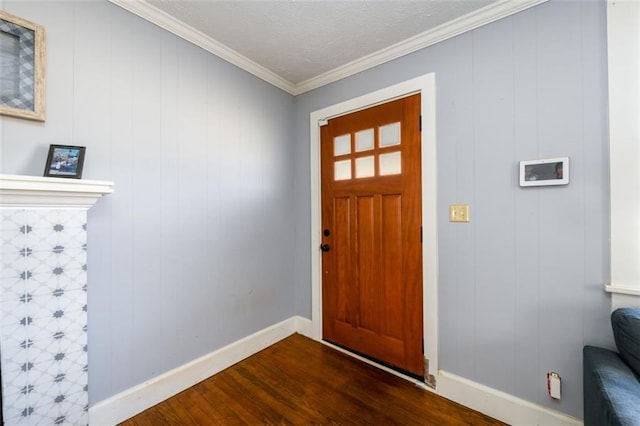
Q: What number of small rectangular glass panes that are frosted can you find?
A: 6